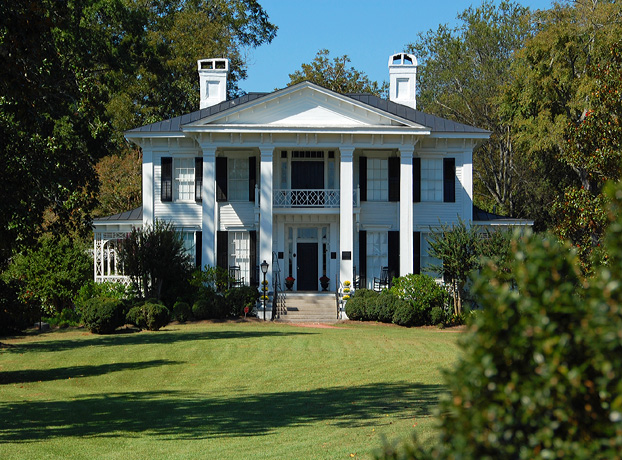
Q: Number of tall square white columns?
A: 4